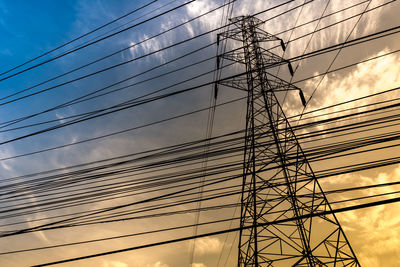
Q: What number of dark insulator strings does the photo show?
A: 6